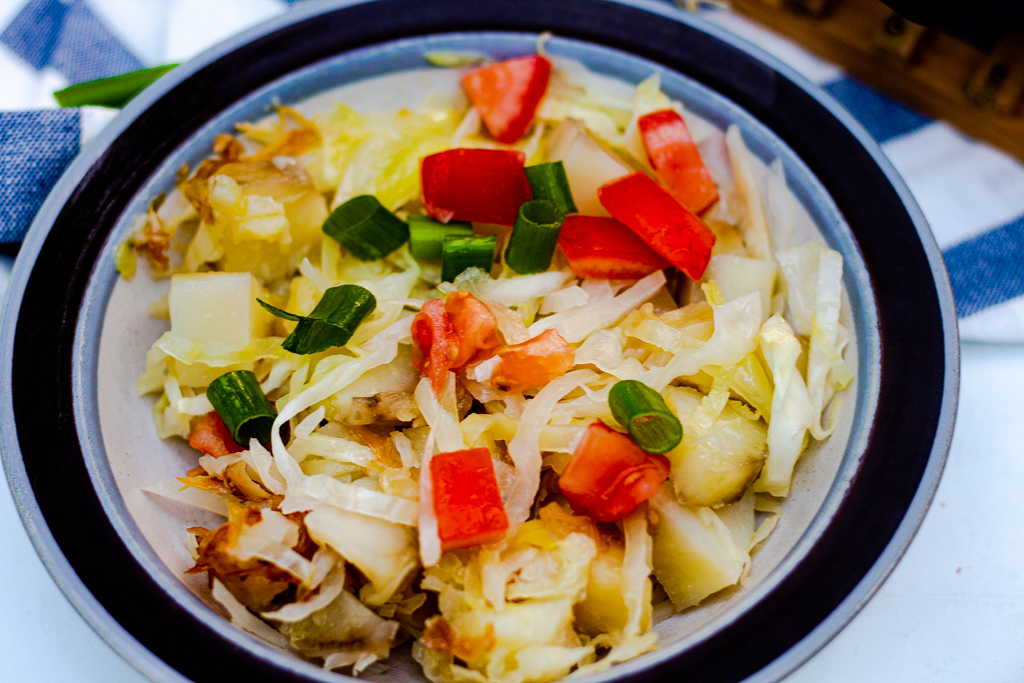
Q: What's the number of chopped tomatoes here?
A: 10